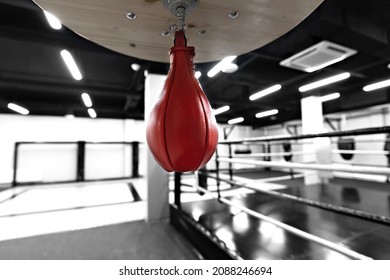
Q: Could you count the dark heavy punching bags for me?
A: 3